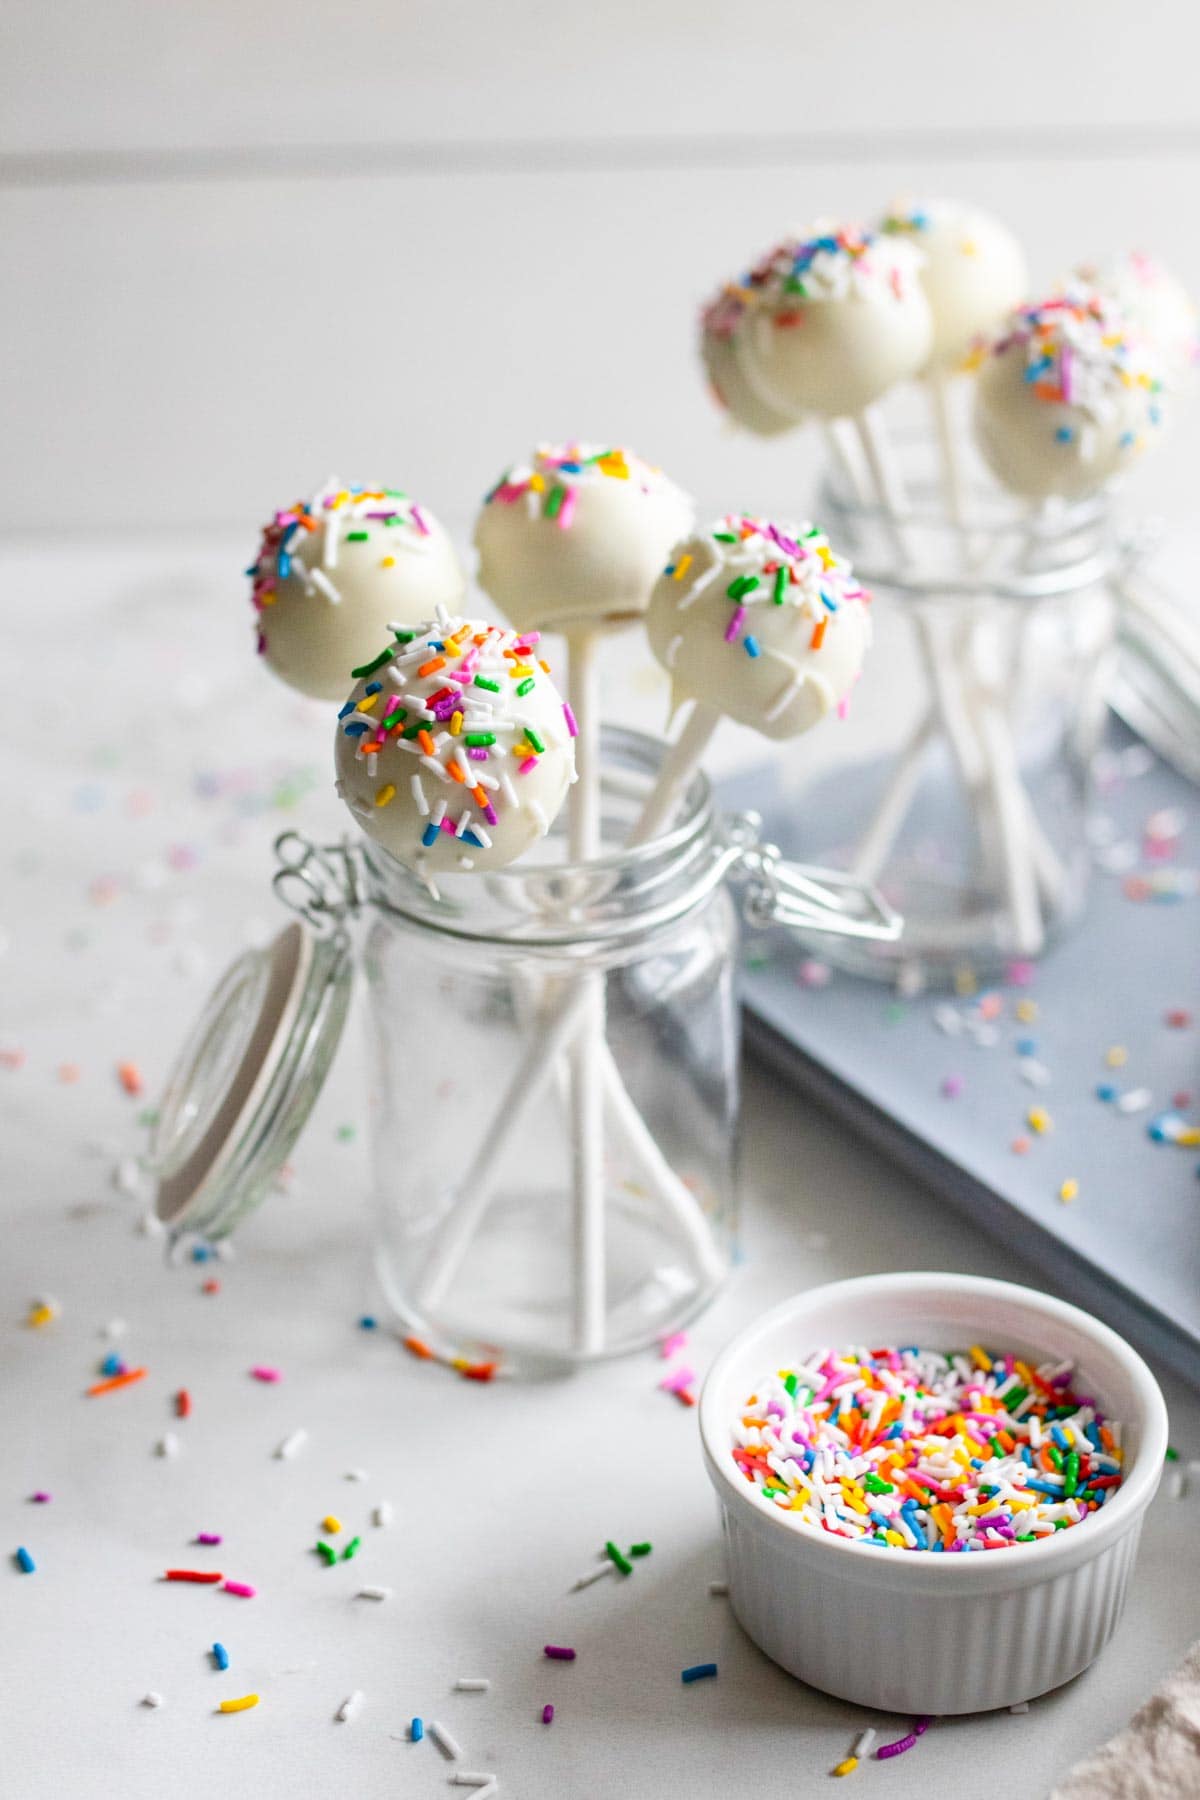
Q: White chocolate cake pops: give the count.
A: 9